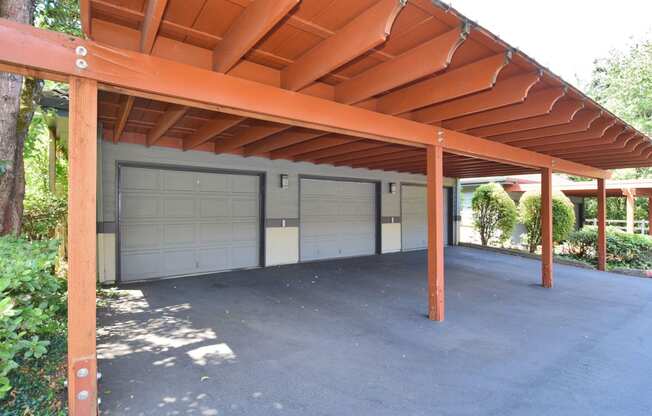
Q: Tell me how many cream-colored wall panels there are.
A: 3